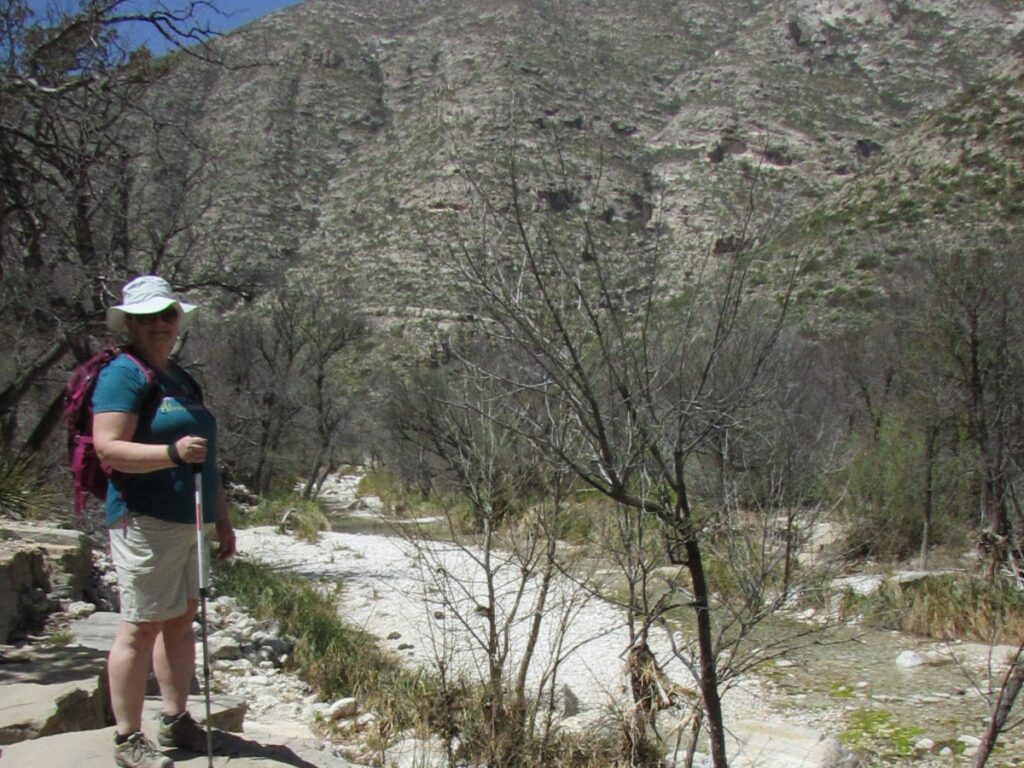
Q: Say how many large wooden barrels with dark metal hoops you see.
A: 0